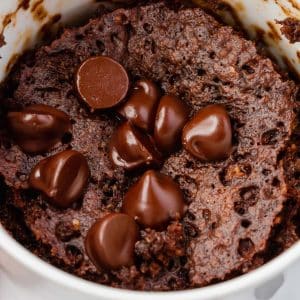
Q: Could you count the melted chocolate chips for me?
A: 9